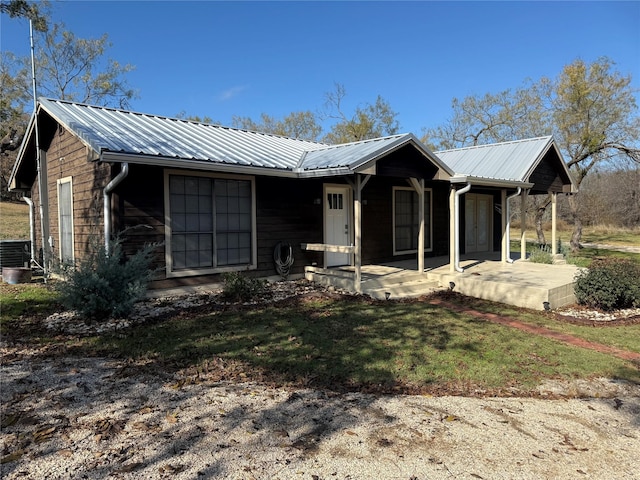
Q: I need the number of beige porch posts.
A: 6